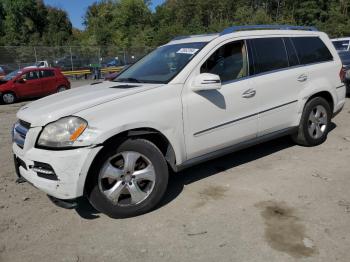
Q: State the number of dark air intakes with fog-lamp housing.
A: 1